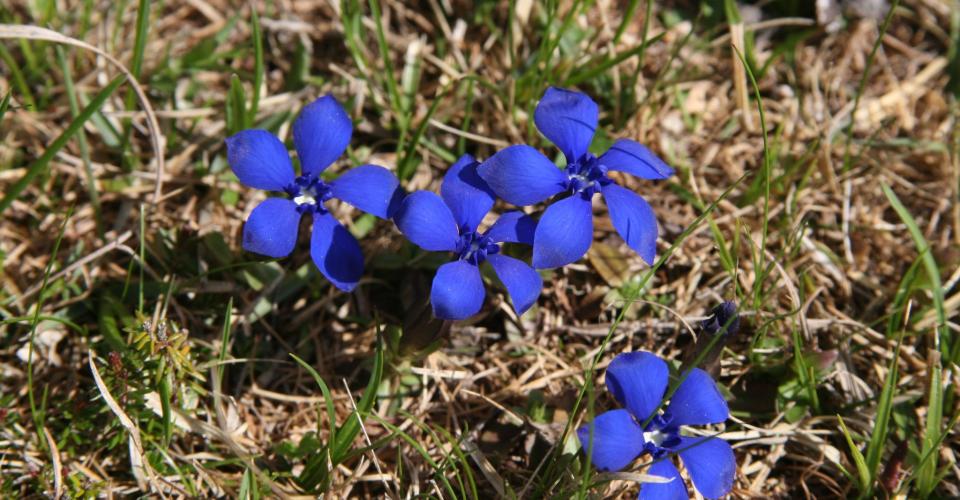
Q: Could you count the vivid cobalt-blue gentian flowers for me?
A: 4